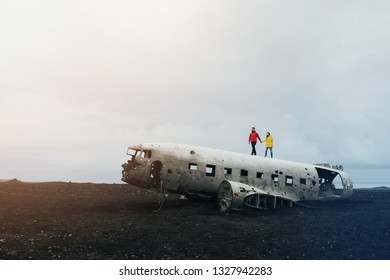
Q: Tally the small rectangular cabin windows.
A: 8